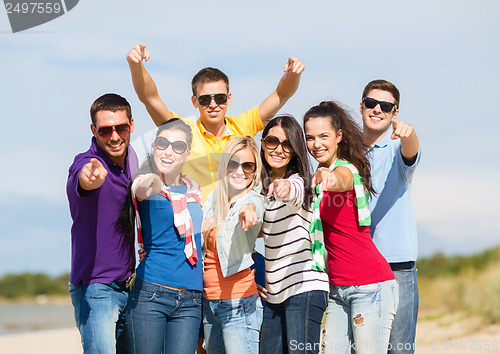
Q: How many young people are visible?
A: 7